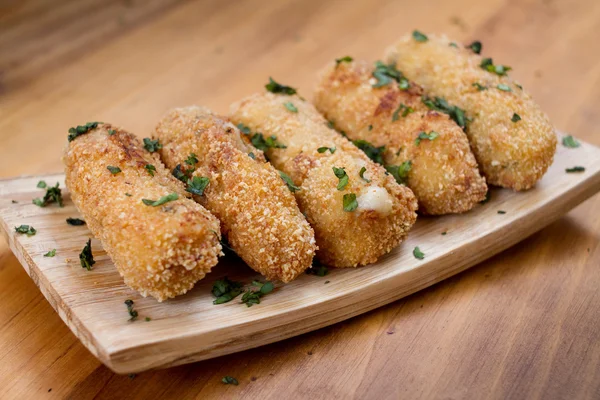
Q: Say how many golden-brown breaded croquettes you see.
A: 5